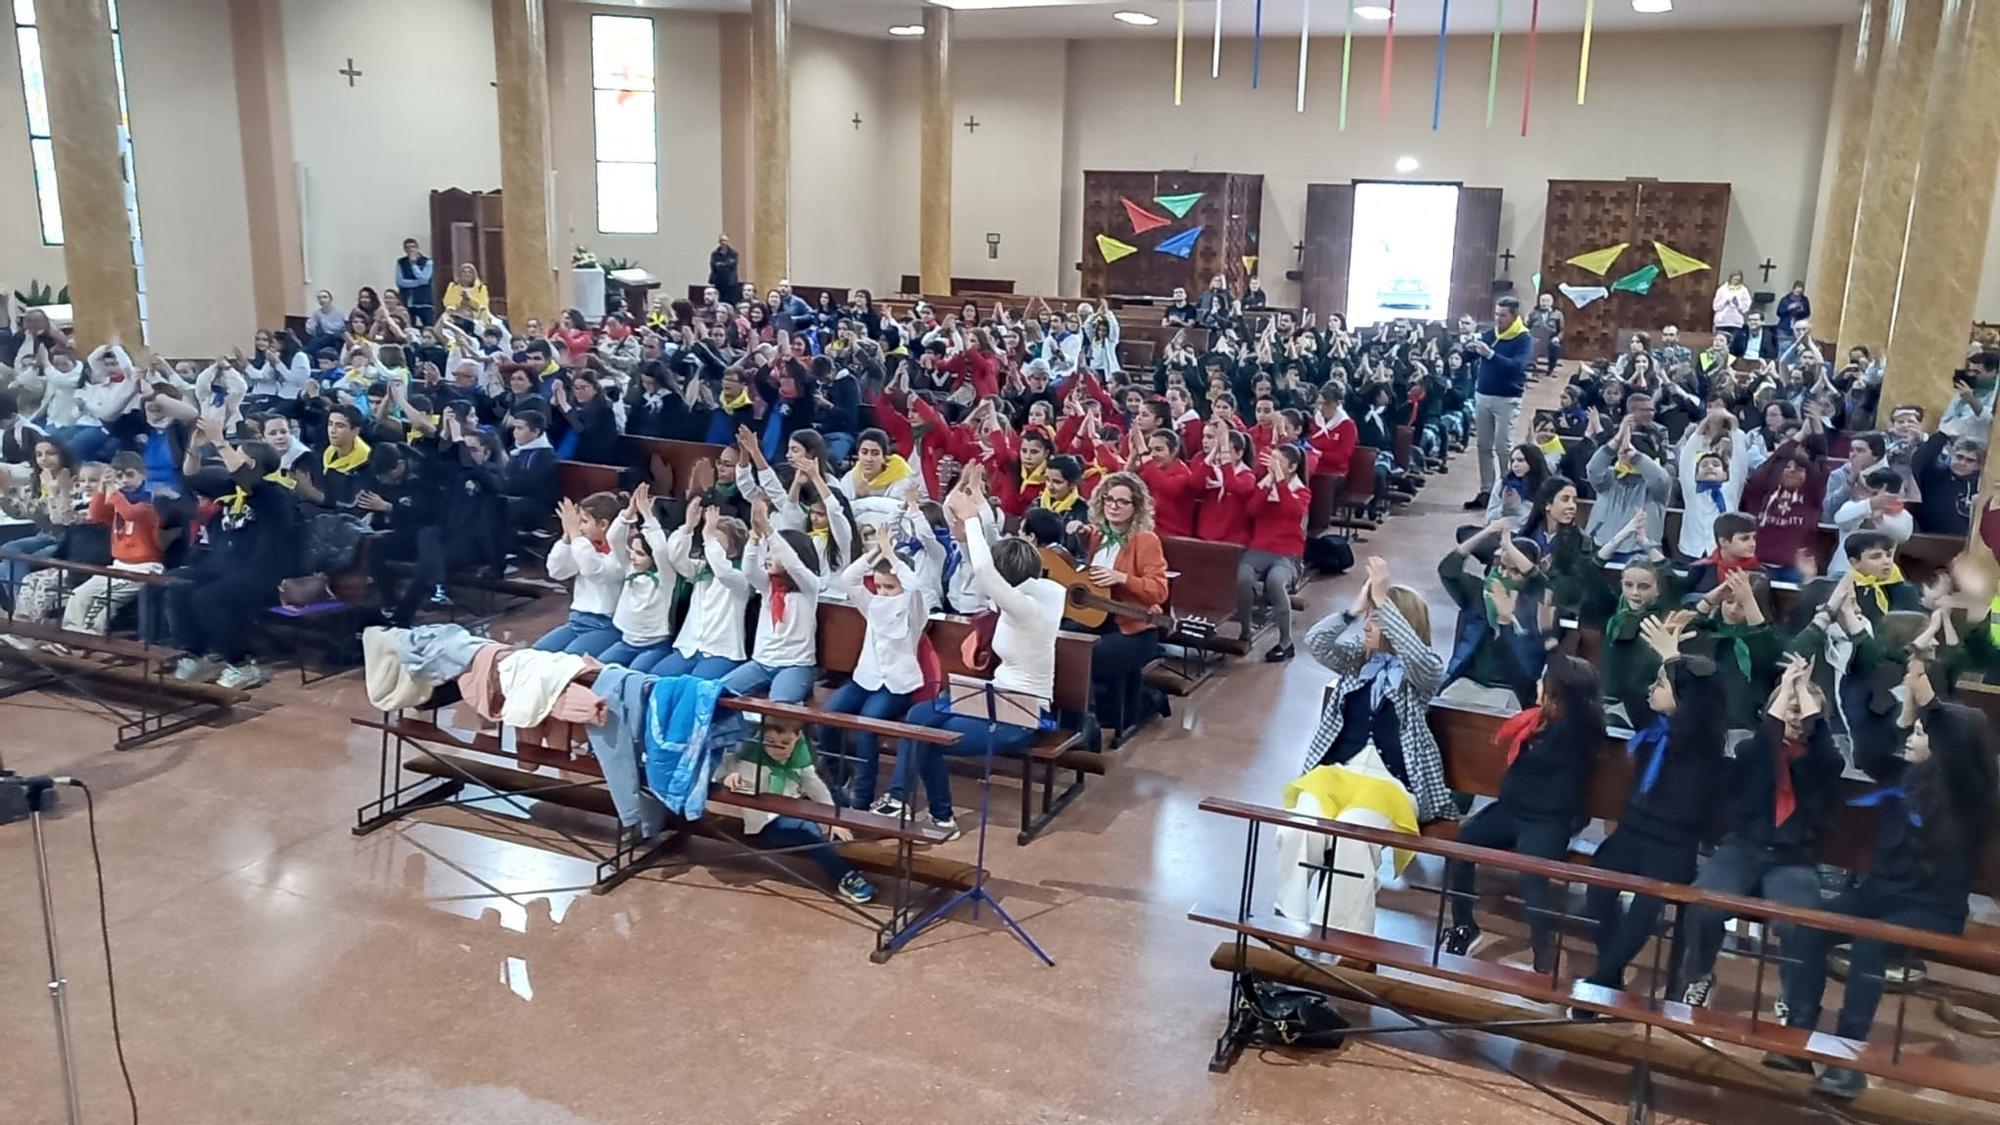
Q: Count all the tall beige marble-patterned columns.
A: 7